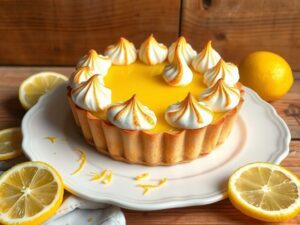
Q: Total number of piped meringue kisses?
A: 12